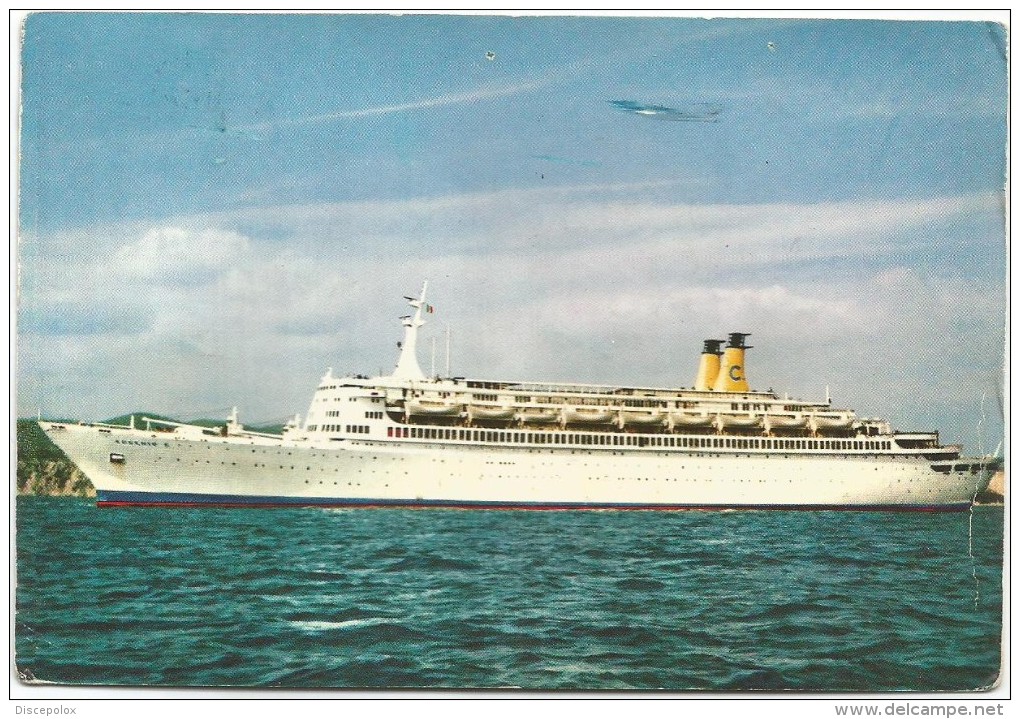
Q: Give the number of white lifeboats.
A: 9